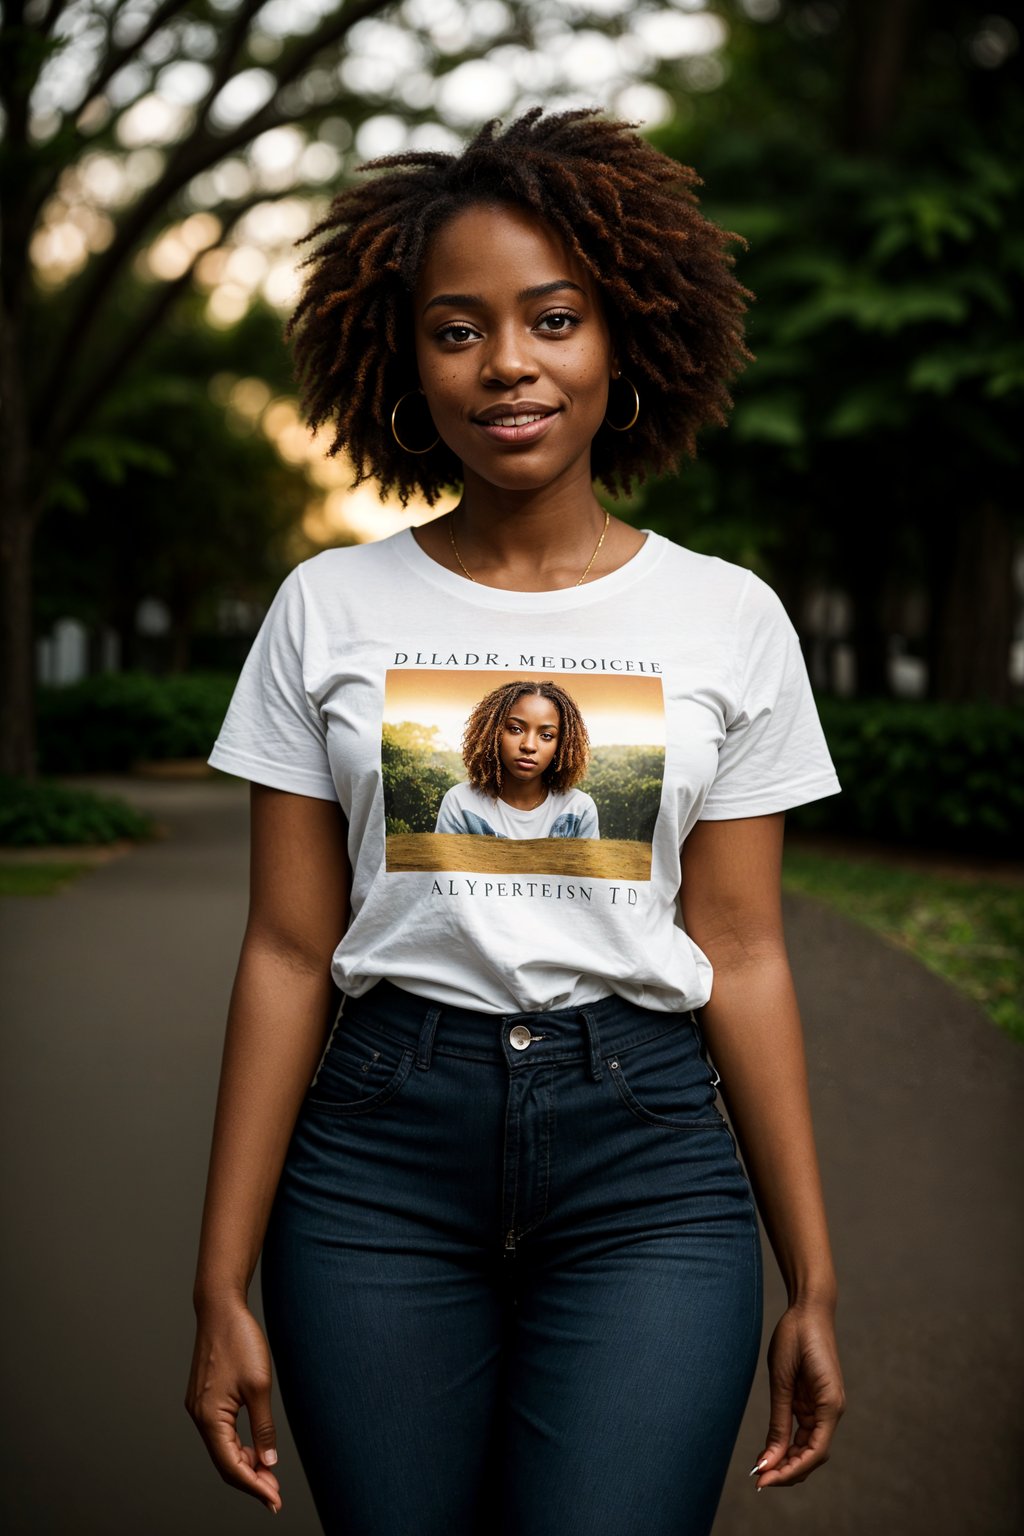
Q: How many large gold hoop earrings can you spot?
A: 2